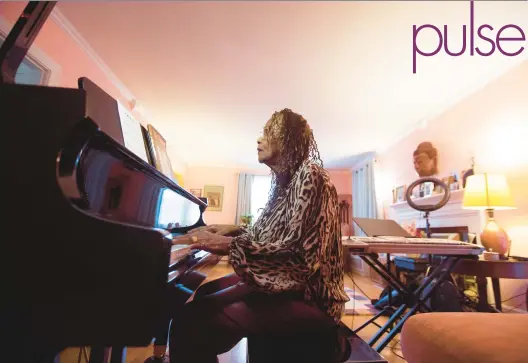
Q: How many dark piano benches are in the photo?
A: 1